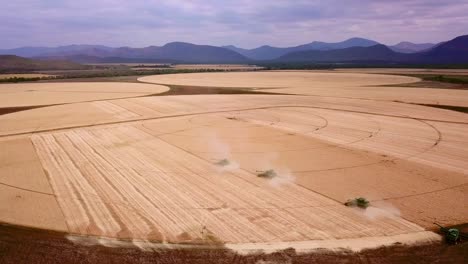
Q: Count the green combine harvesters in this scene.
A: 4